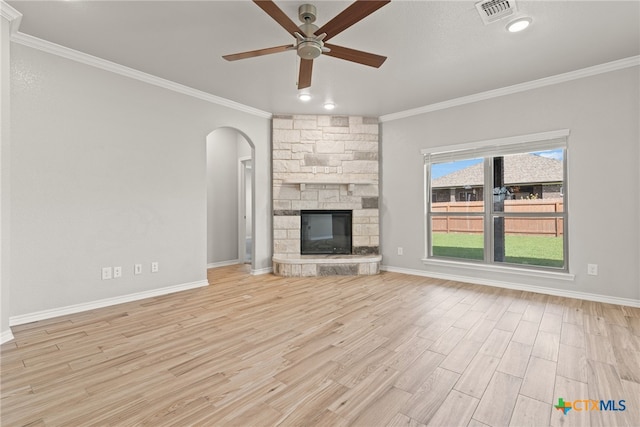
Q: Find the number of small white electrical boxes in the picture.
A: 6